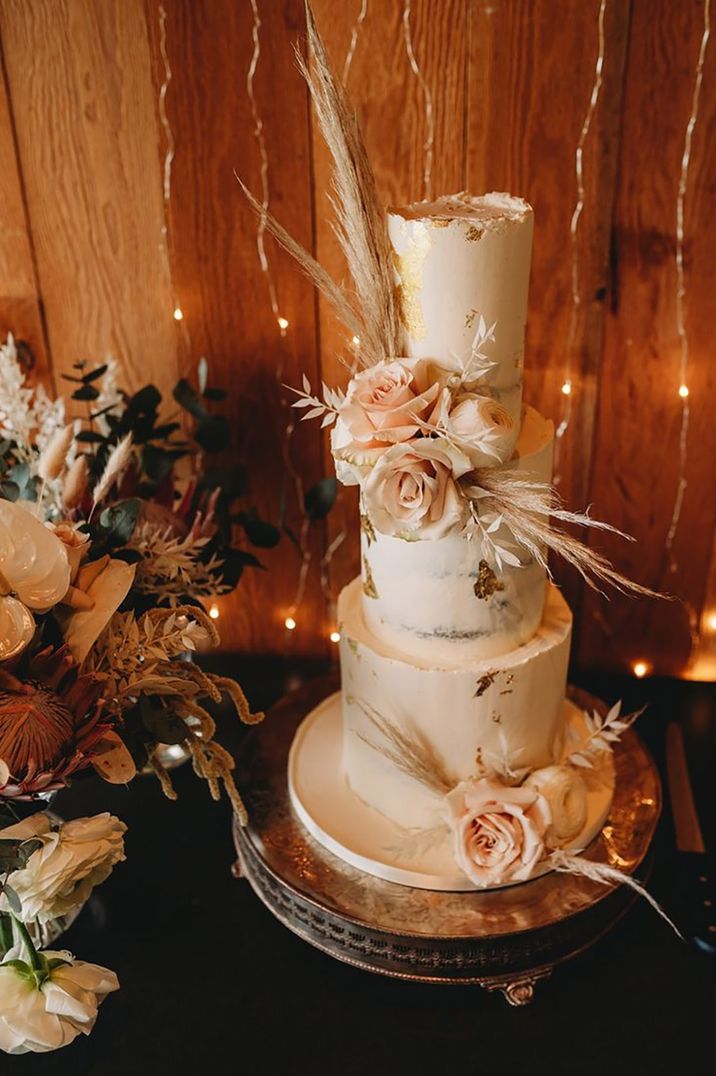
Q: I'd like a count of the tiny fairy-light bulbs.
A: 10